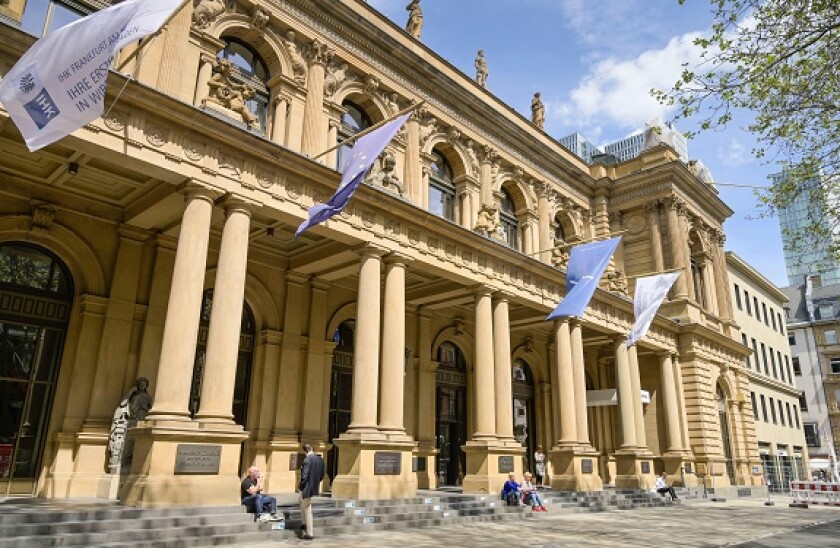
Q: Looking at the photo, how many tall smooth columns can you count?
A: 12